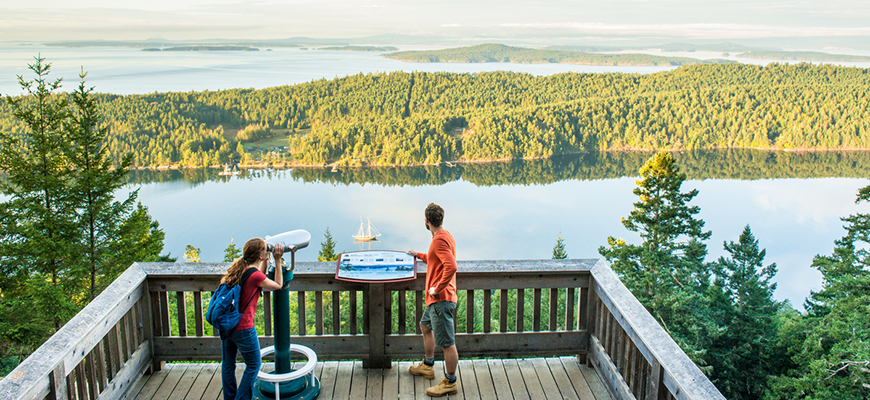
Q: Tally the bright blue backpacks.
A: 1